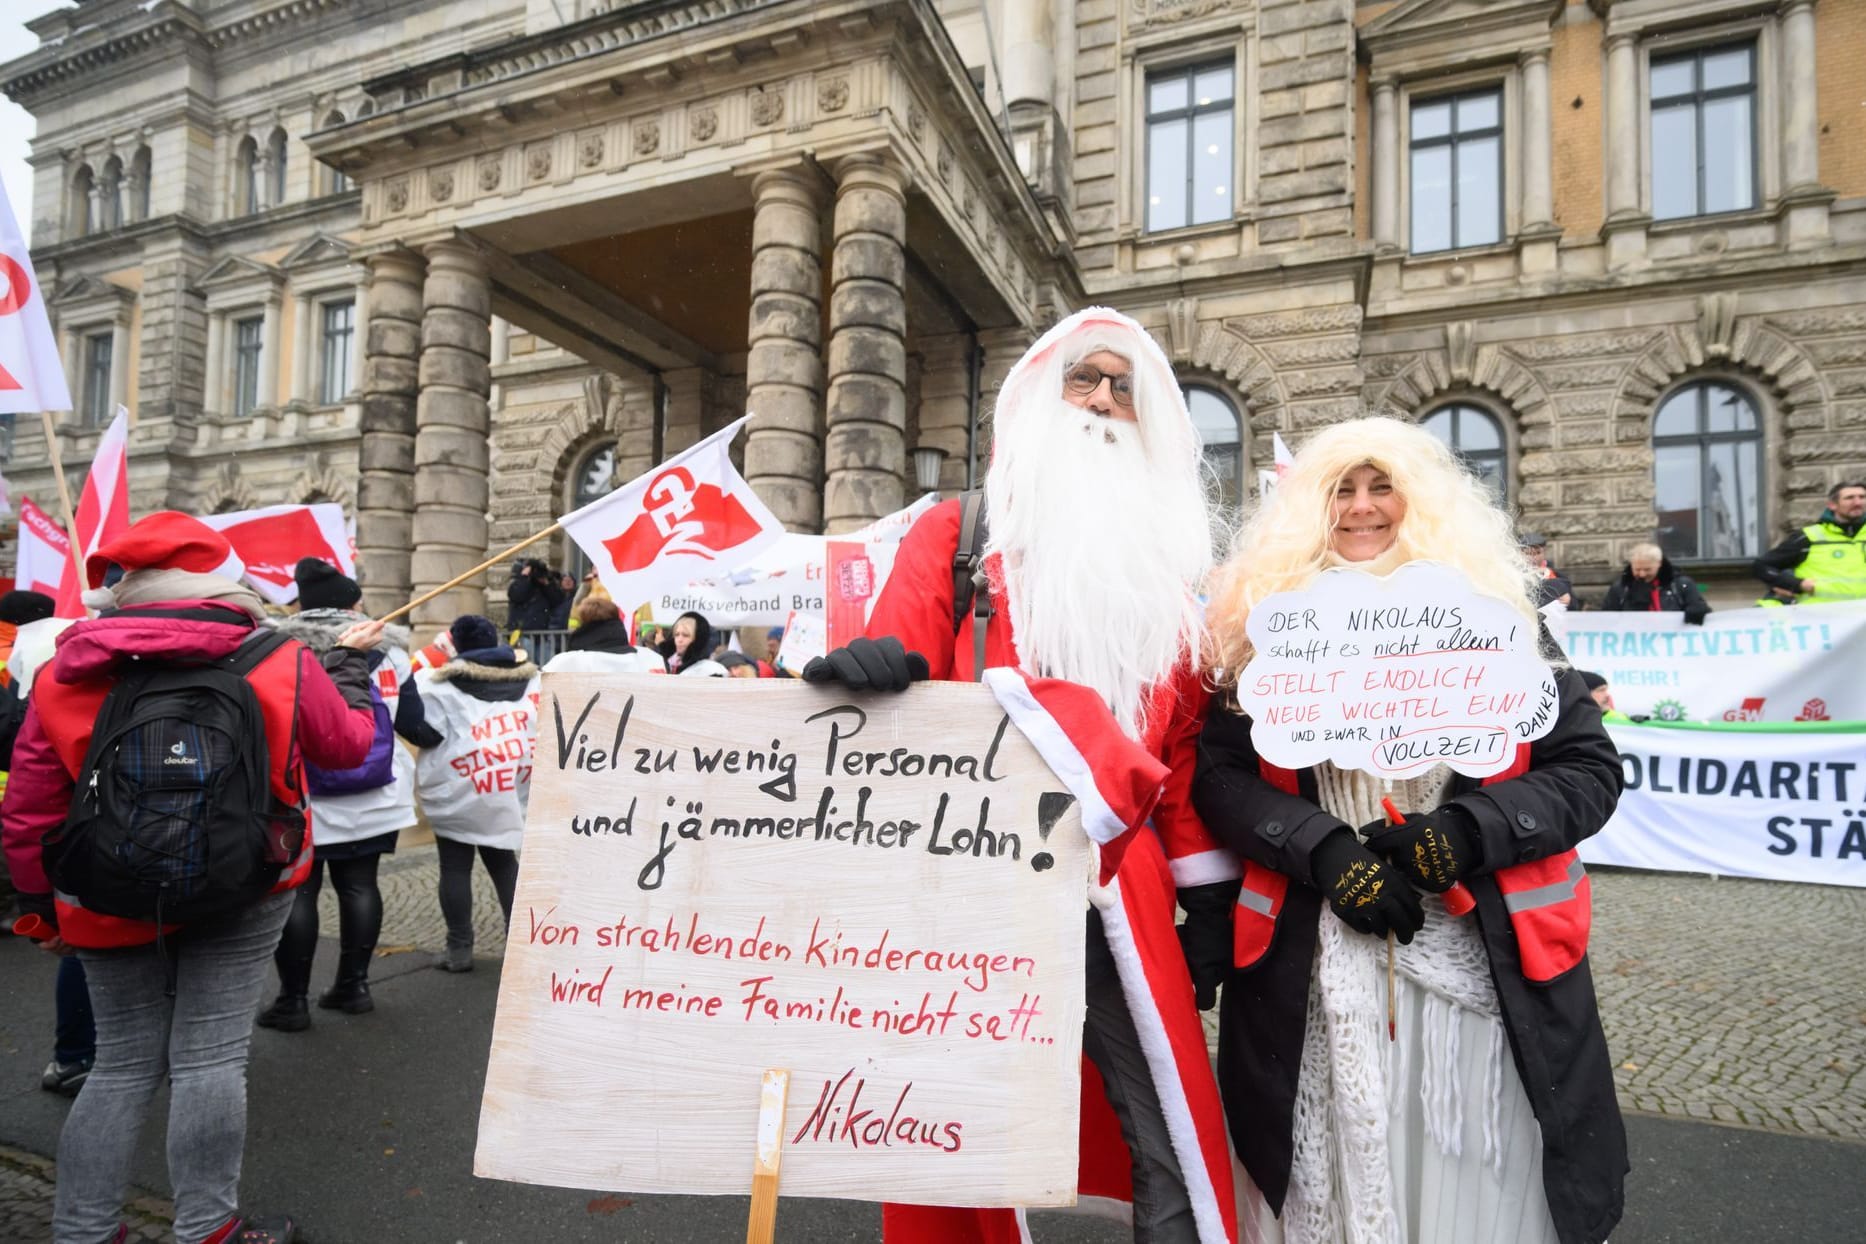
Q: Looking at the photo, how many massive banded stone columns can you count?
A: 4